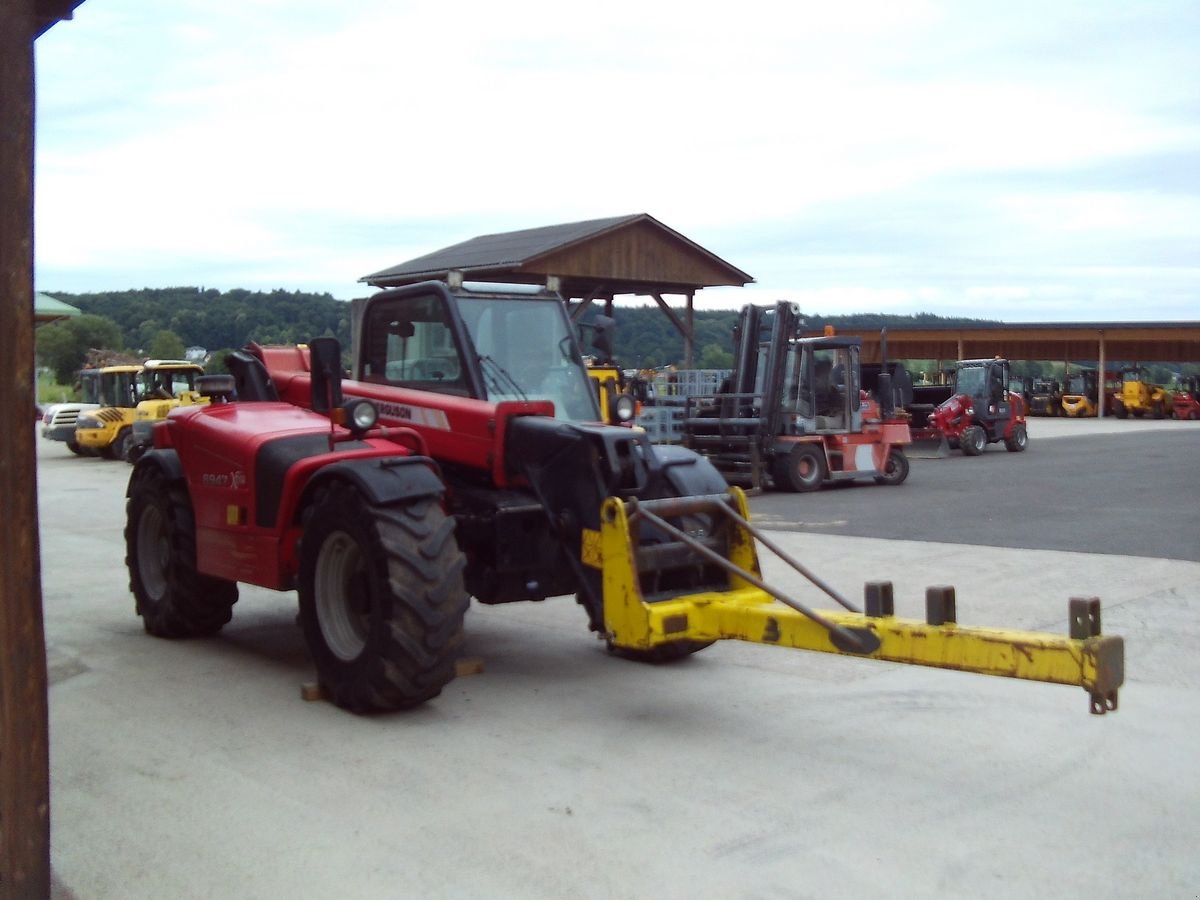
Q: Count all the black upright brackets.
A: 3